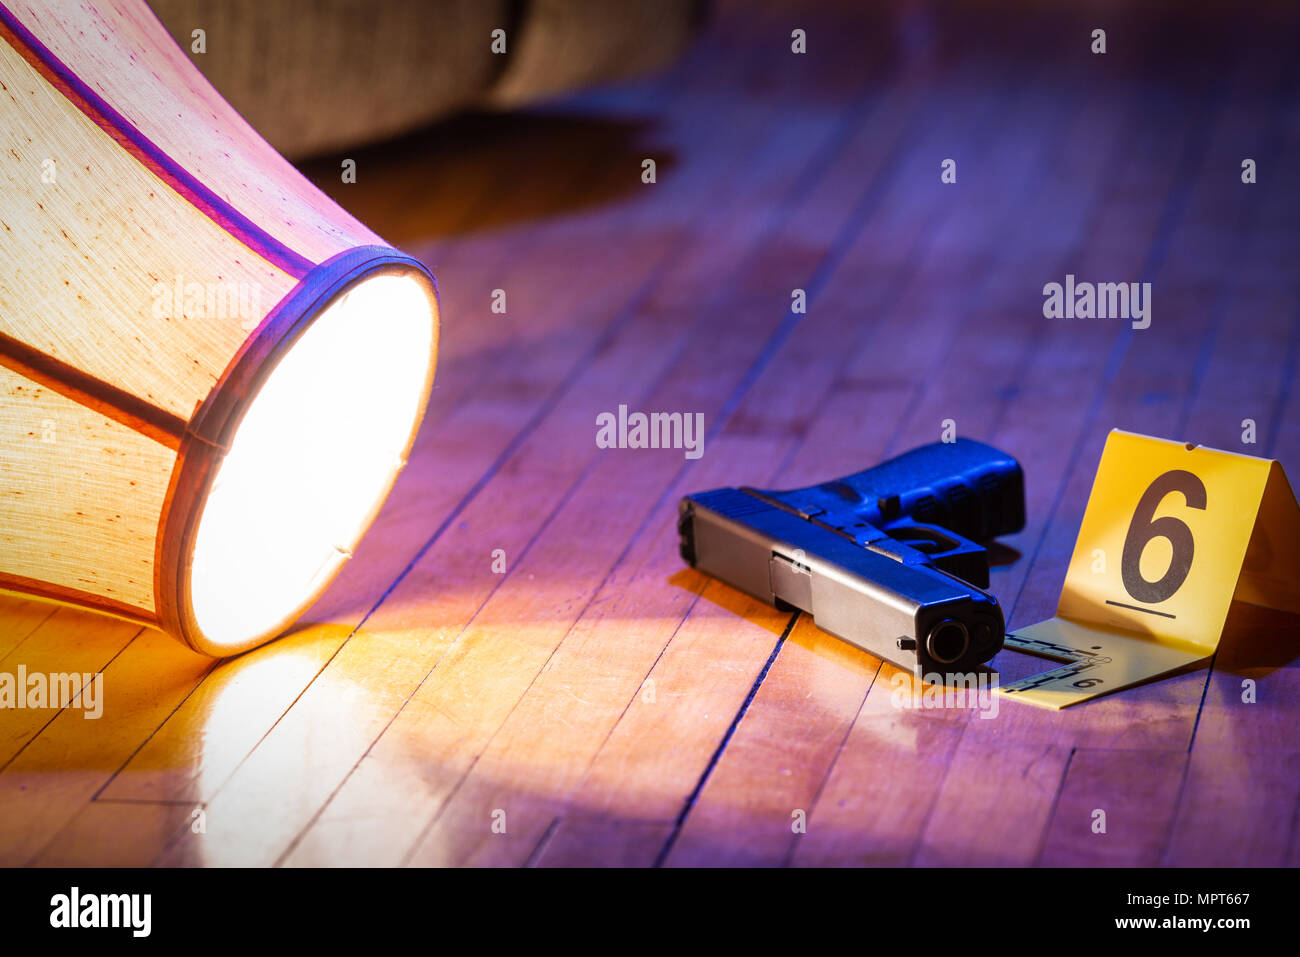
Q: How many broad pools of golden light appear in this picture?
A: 1